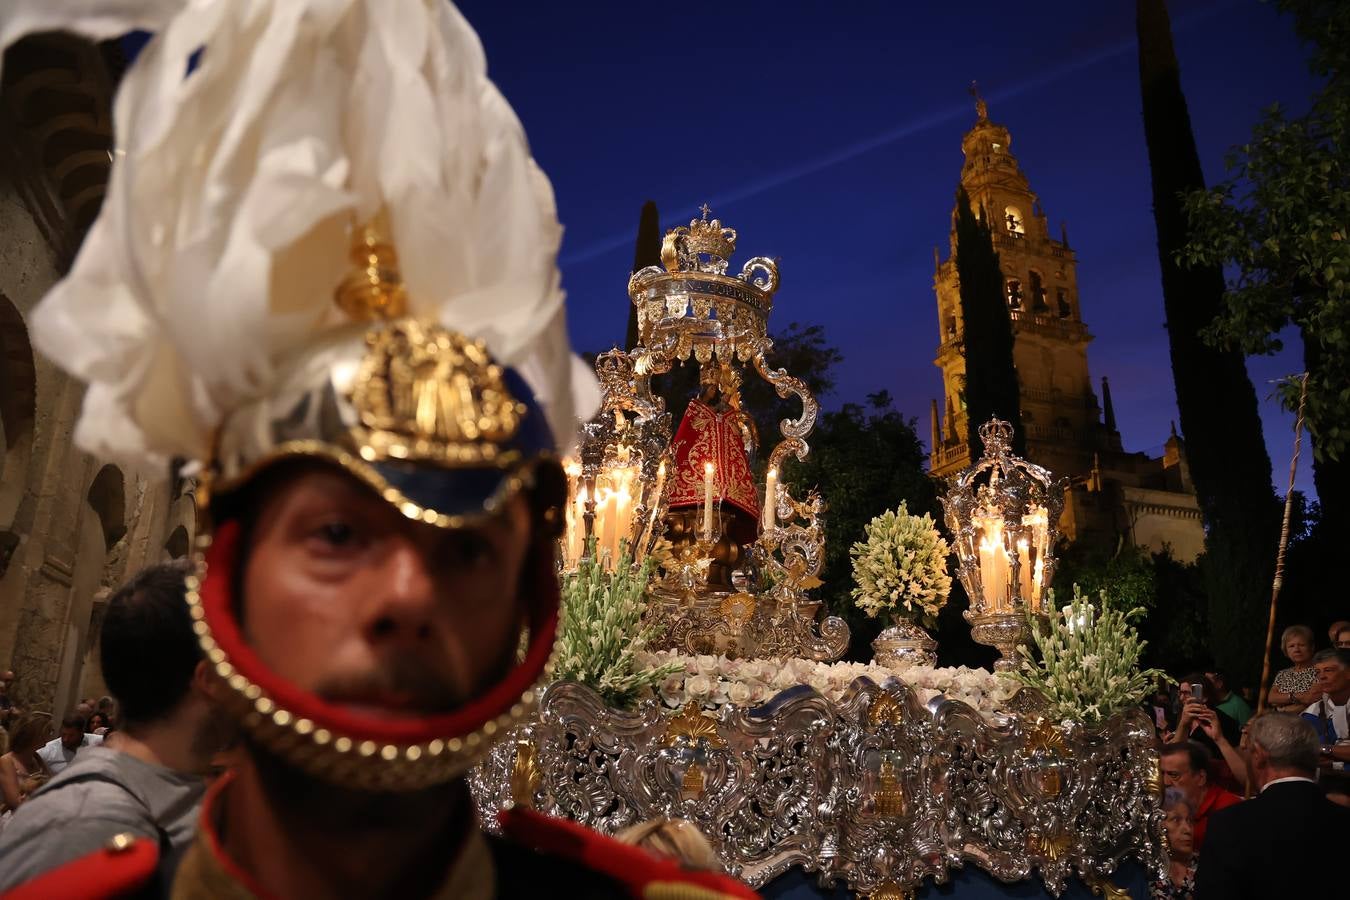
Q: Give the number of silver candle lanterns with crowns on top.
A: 2